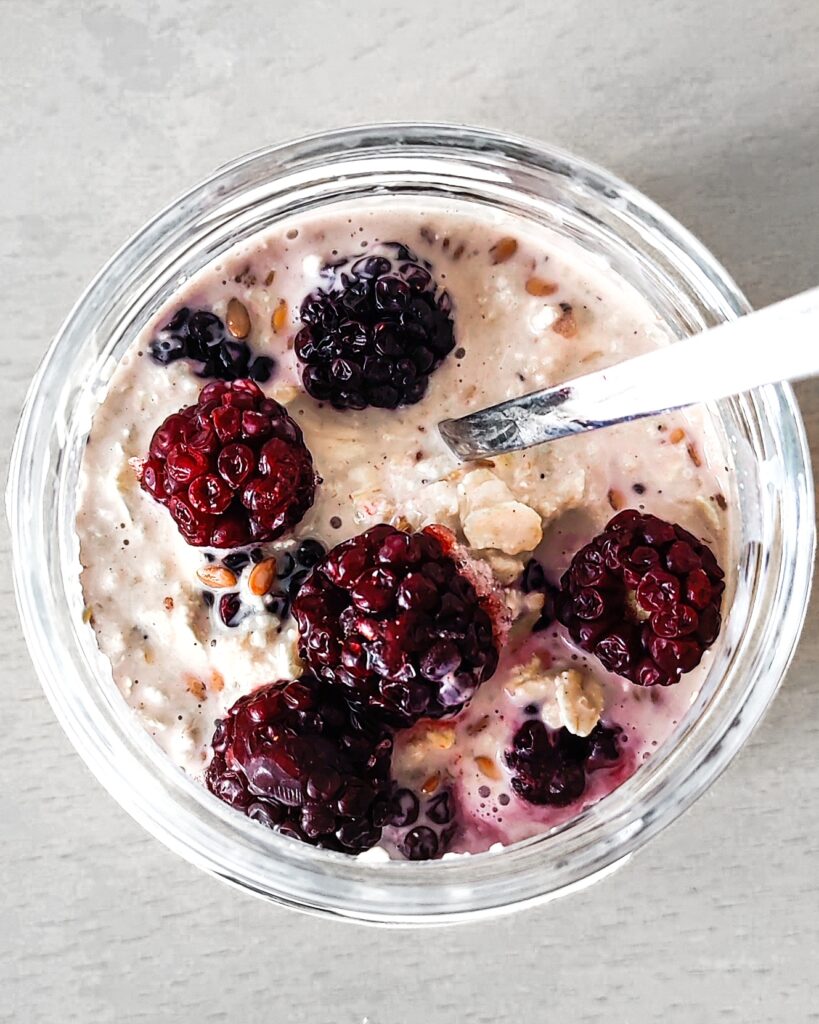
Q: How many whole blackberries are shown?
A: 5